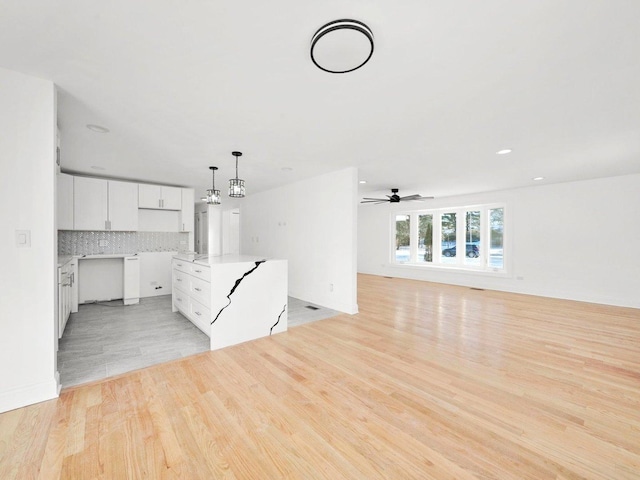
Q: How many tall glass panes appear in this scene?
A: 5